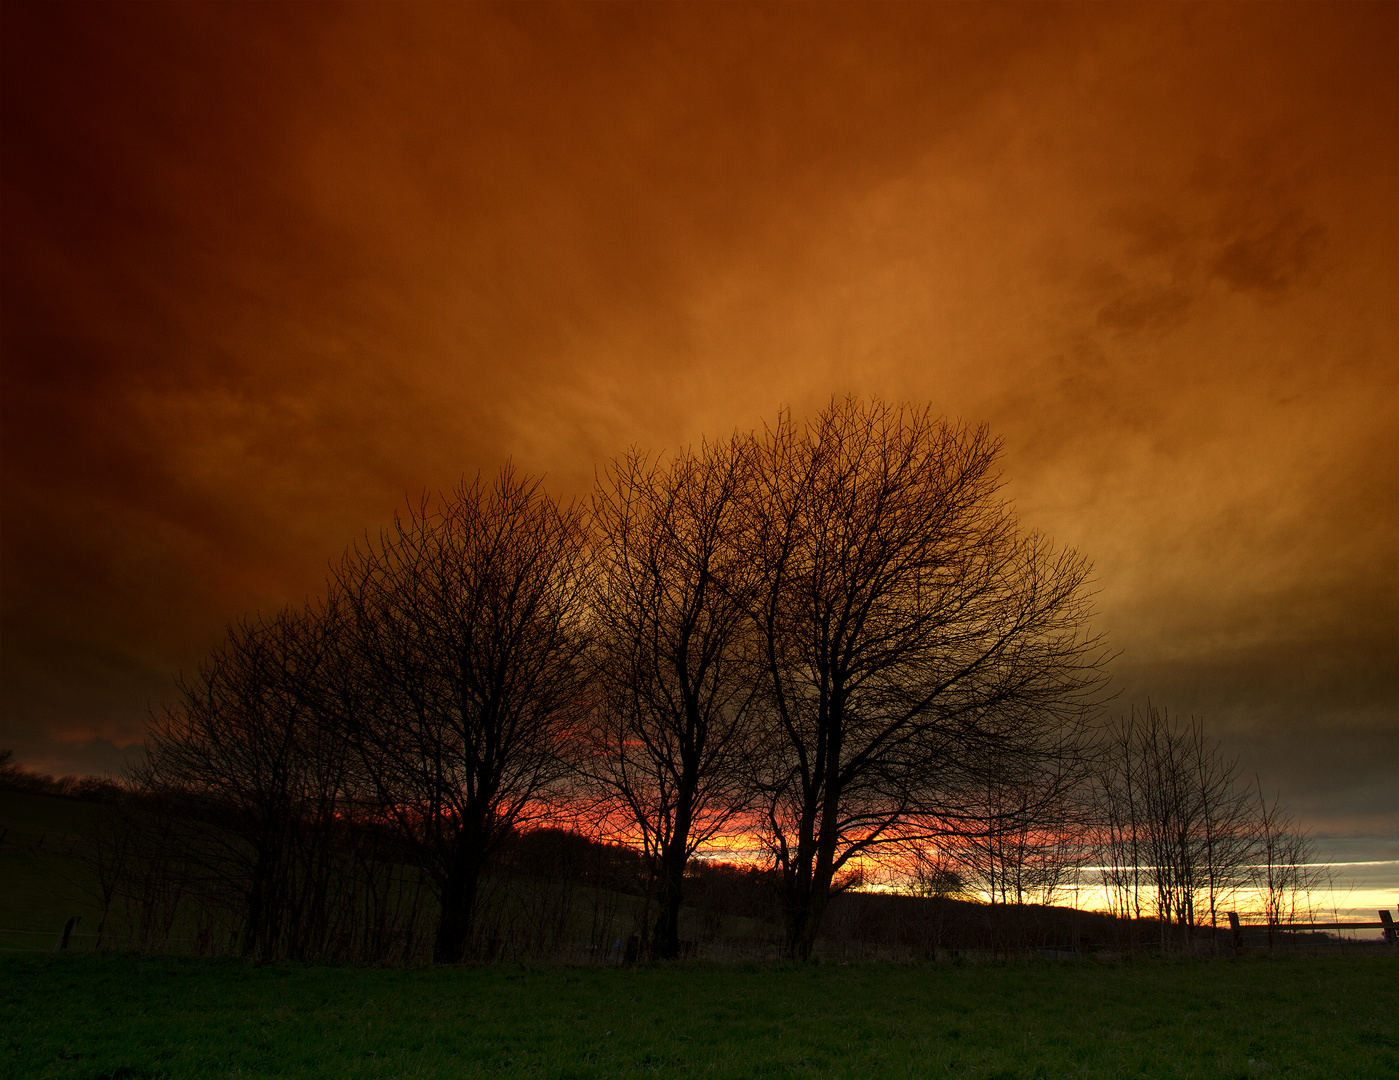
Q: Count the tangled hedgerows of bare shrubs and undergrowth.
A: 1